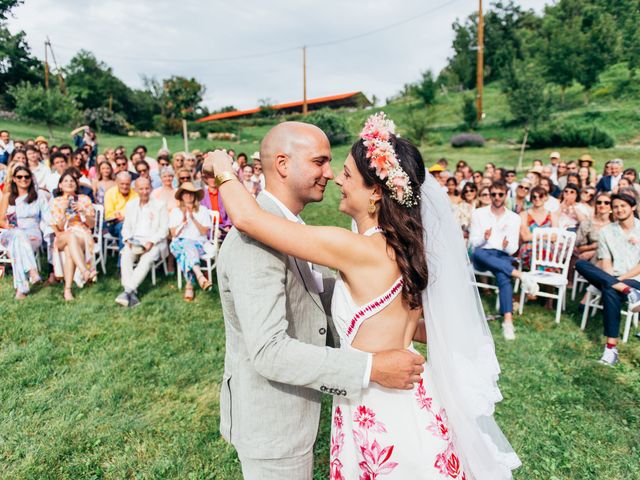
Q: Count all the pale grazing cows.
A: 0